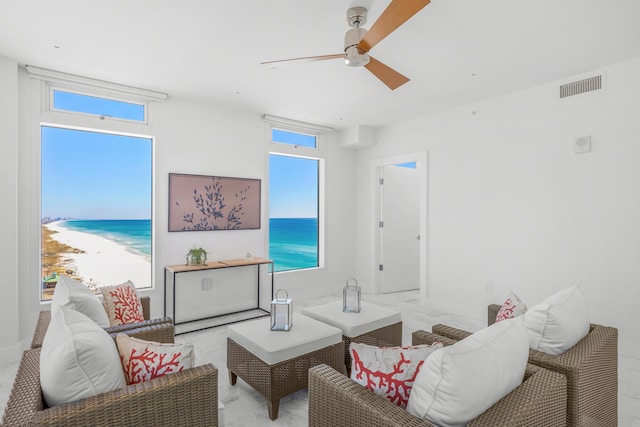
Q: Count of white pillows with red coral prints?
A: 4